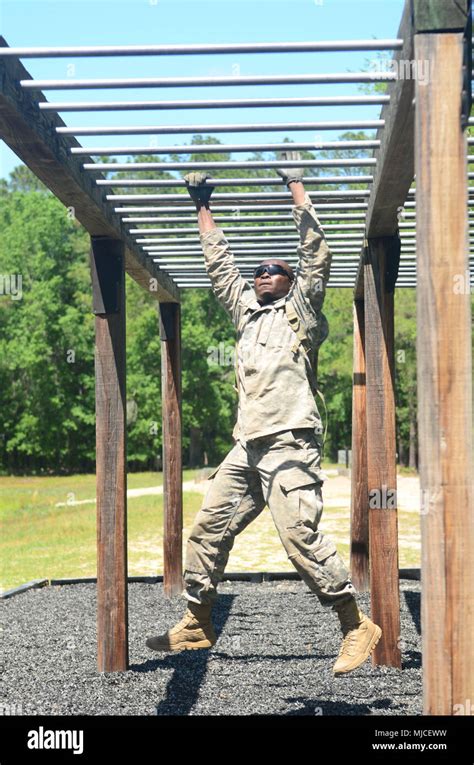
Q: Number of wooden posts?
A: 5